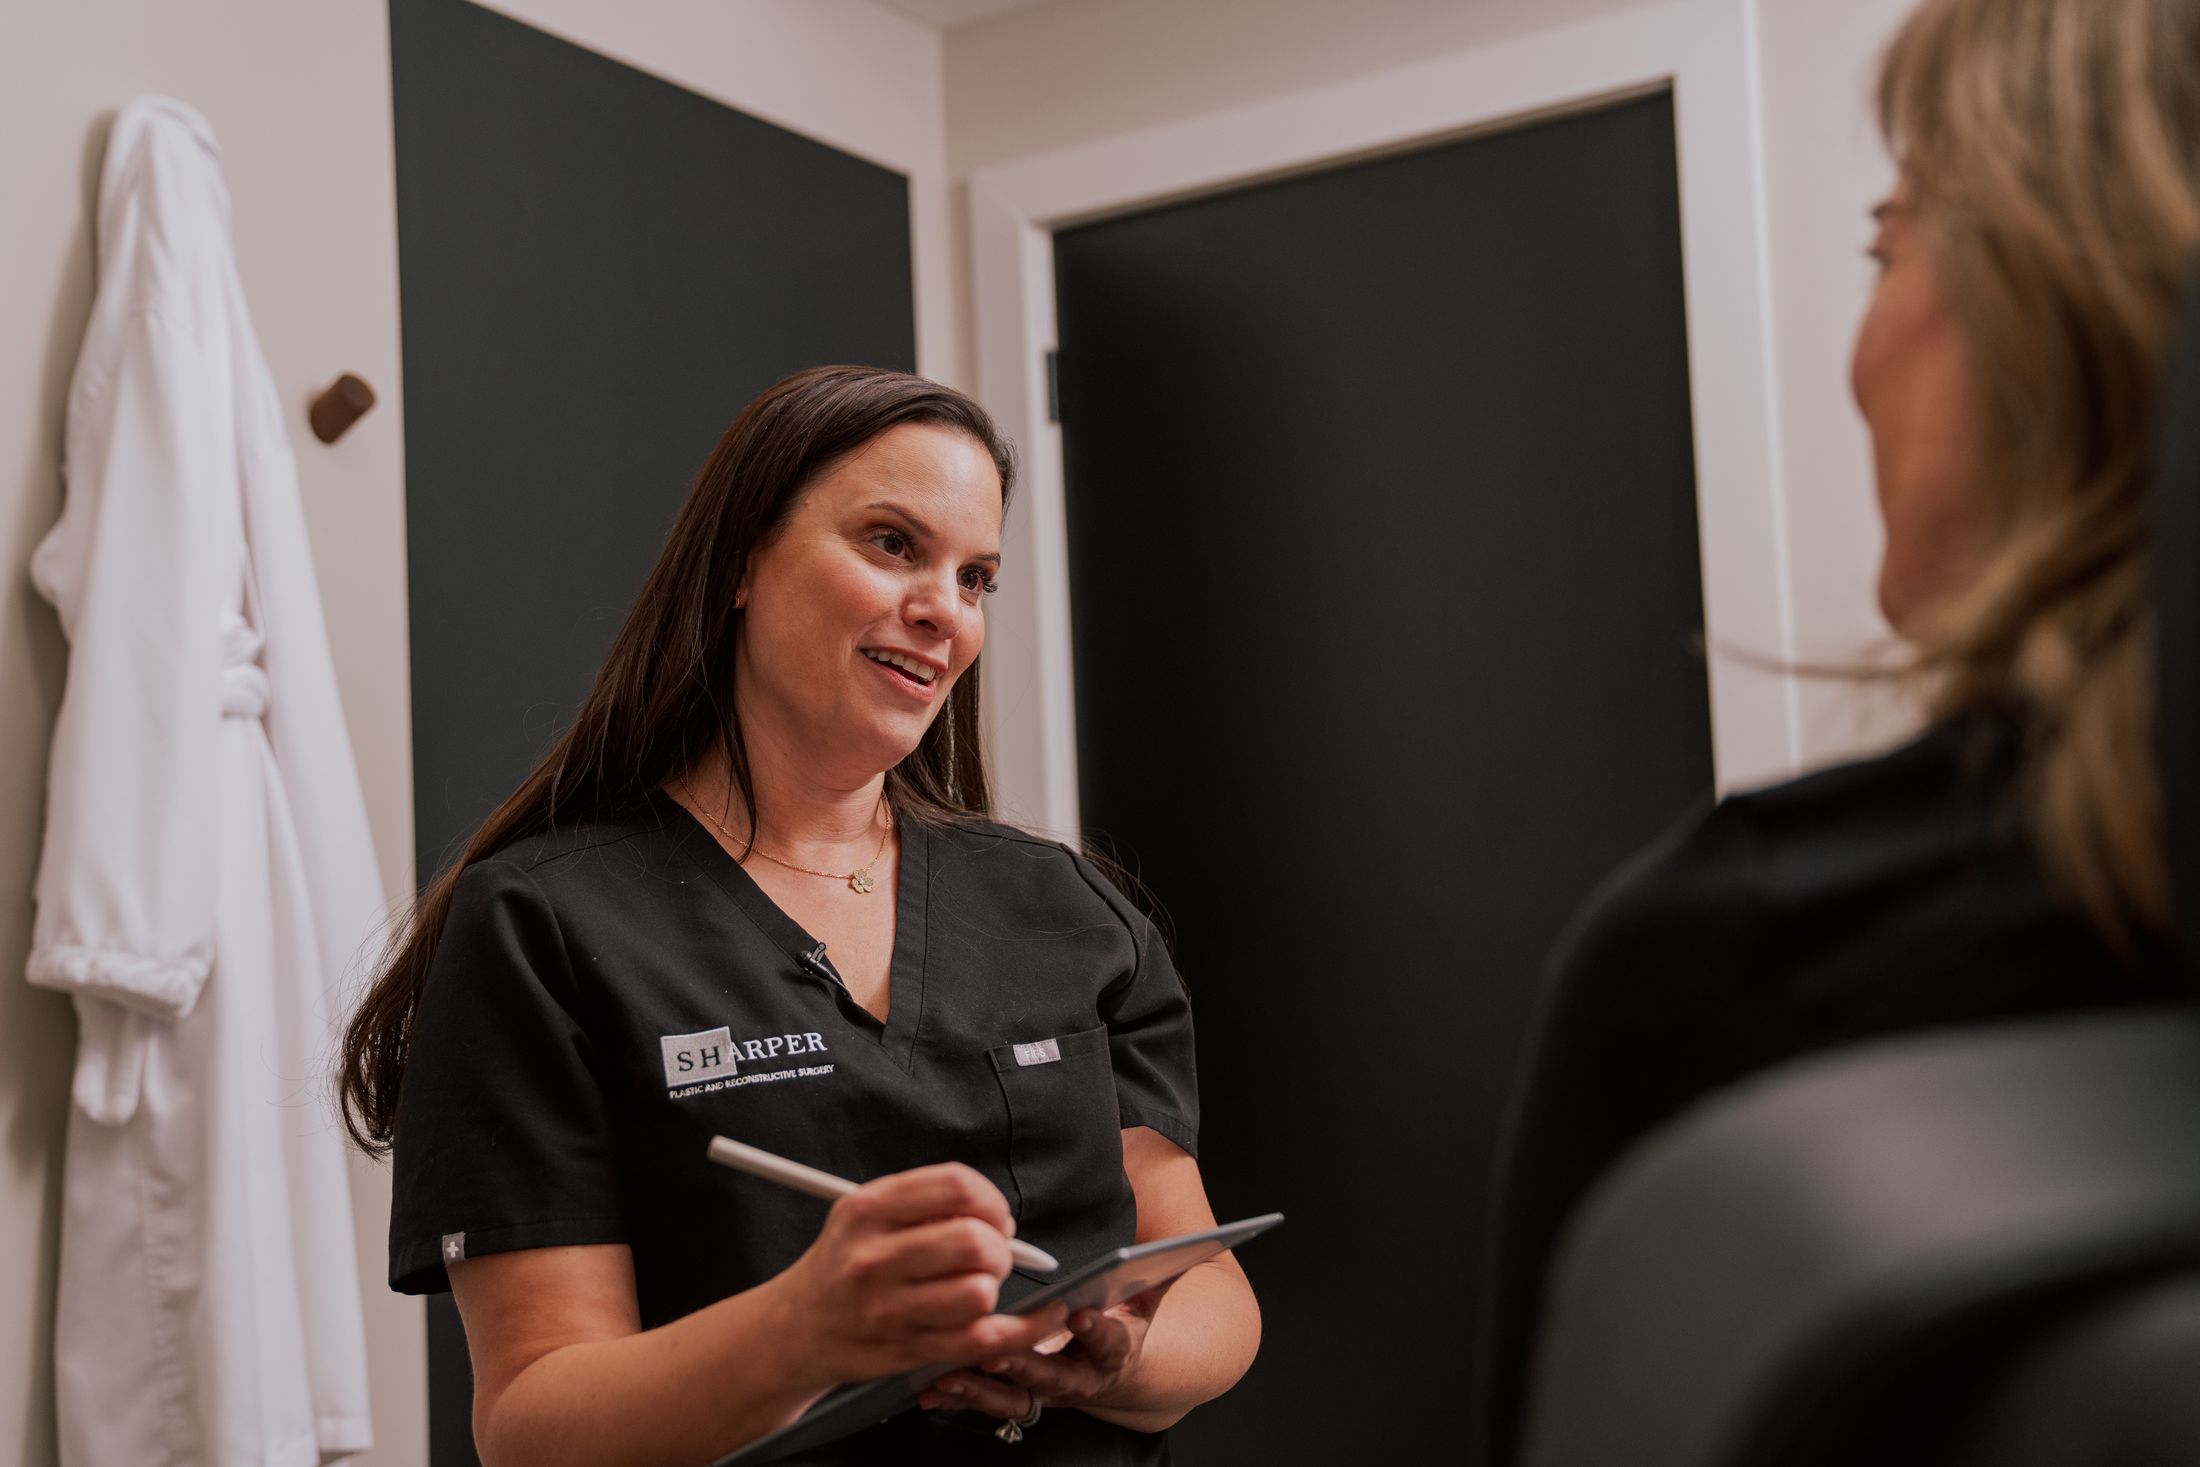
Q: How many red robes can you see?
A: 0